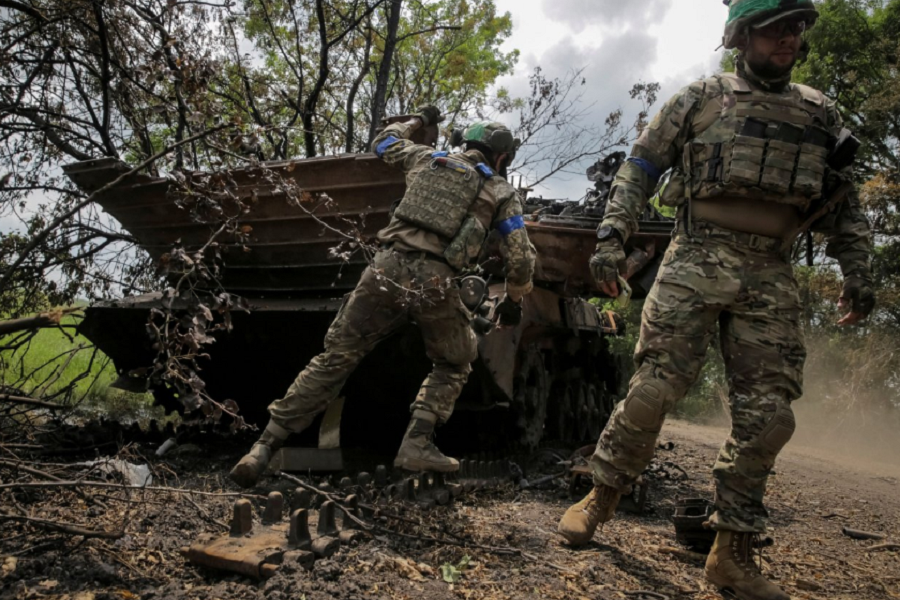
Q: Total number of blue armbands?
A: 3